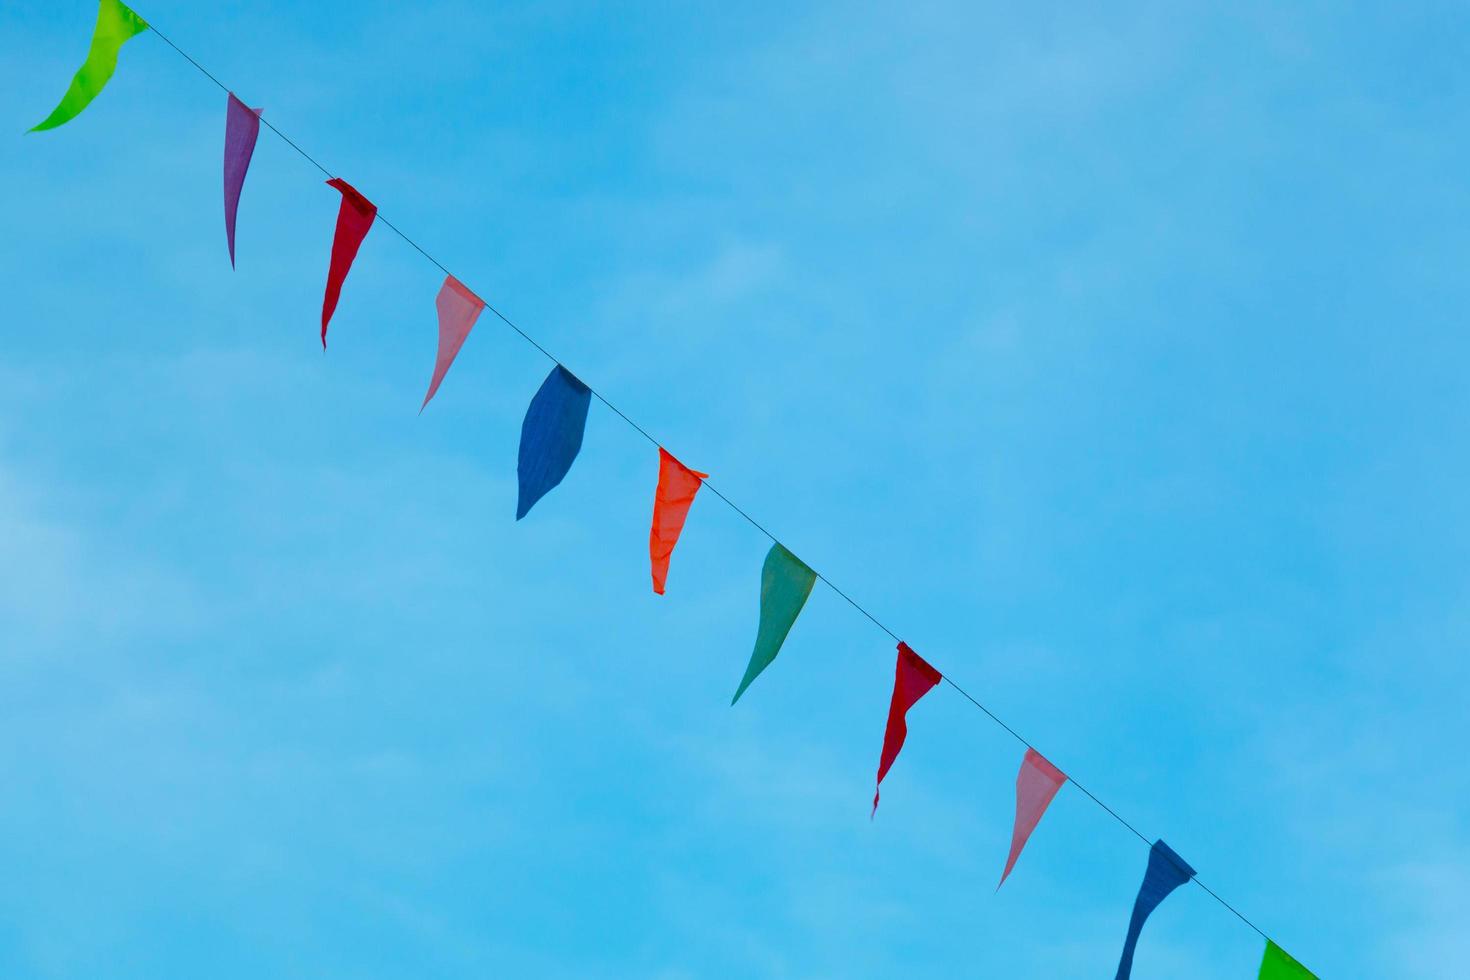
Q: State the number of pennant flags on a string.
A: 11